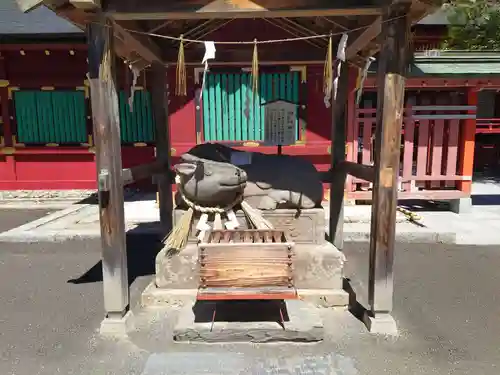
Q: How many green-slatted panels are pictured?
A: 3